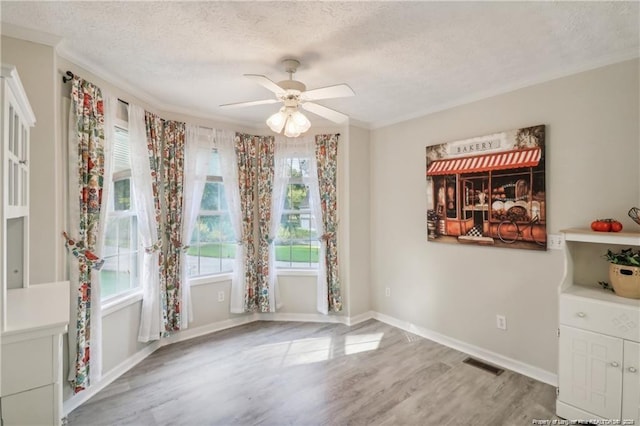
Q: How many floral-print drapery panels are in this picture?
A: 6